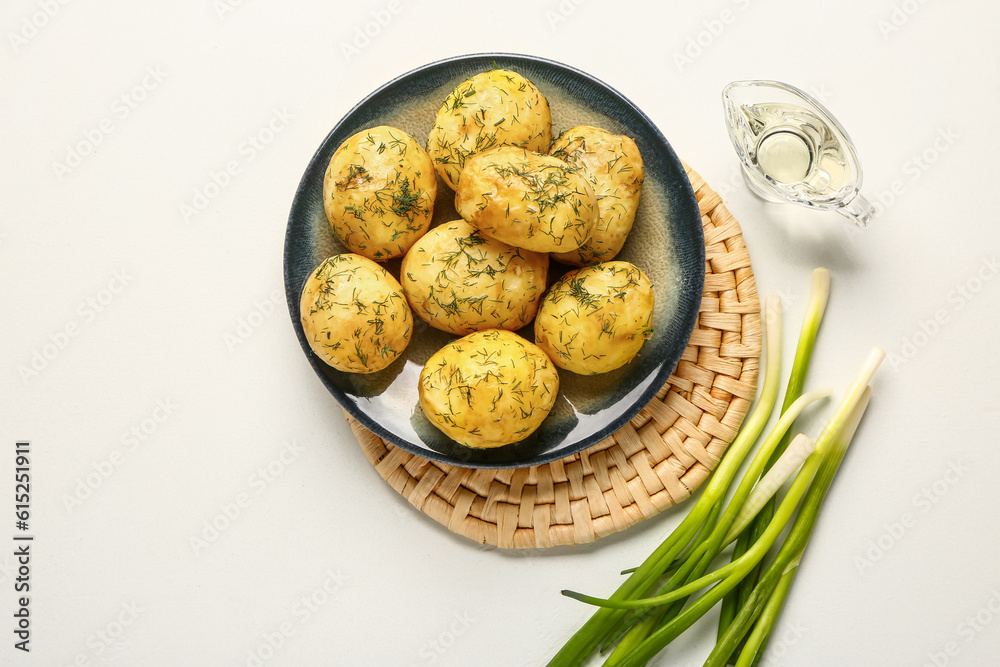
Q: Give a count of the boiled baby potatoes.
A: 8